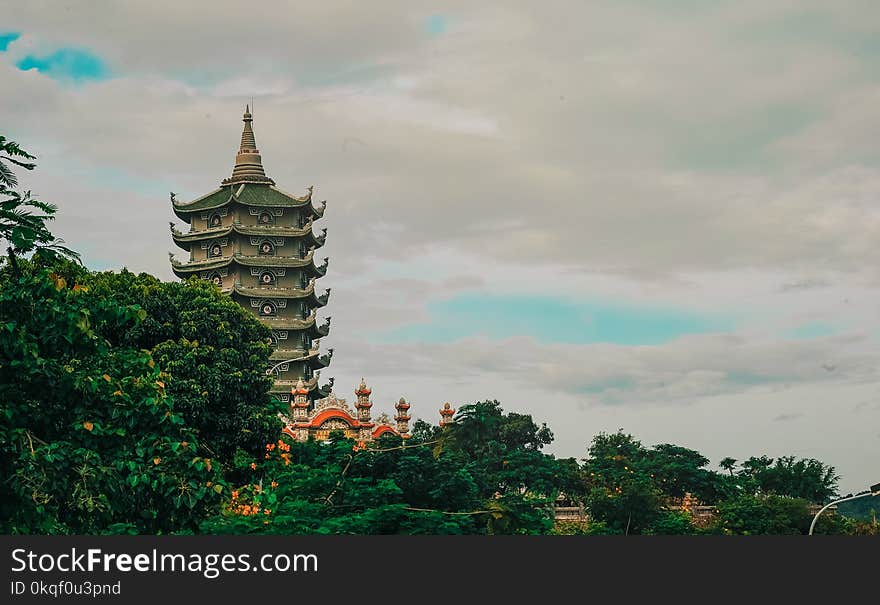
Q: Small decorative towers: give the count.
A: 4